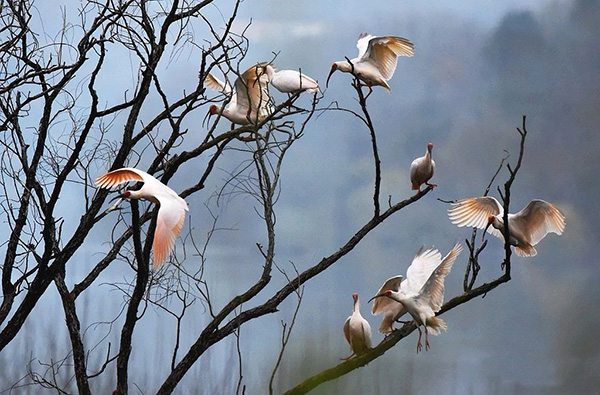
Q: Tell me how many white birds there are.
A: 9